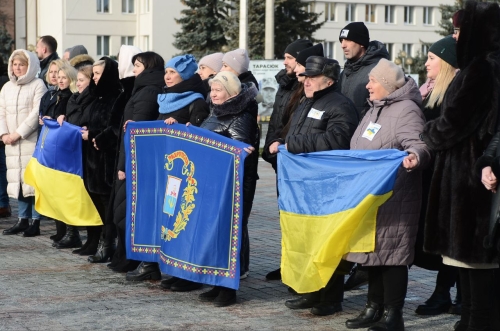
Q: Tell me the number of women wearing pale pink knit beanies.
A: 2